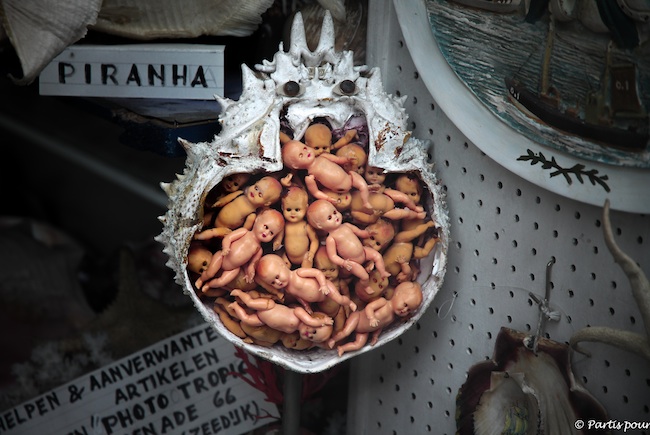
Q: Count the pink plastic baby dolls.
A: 6